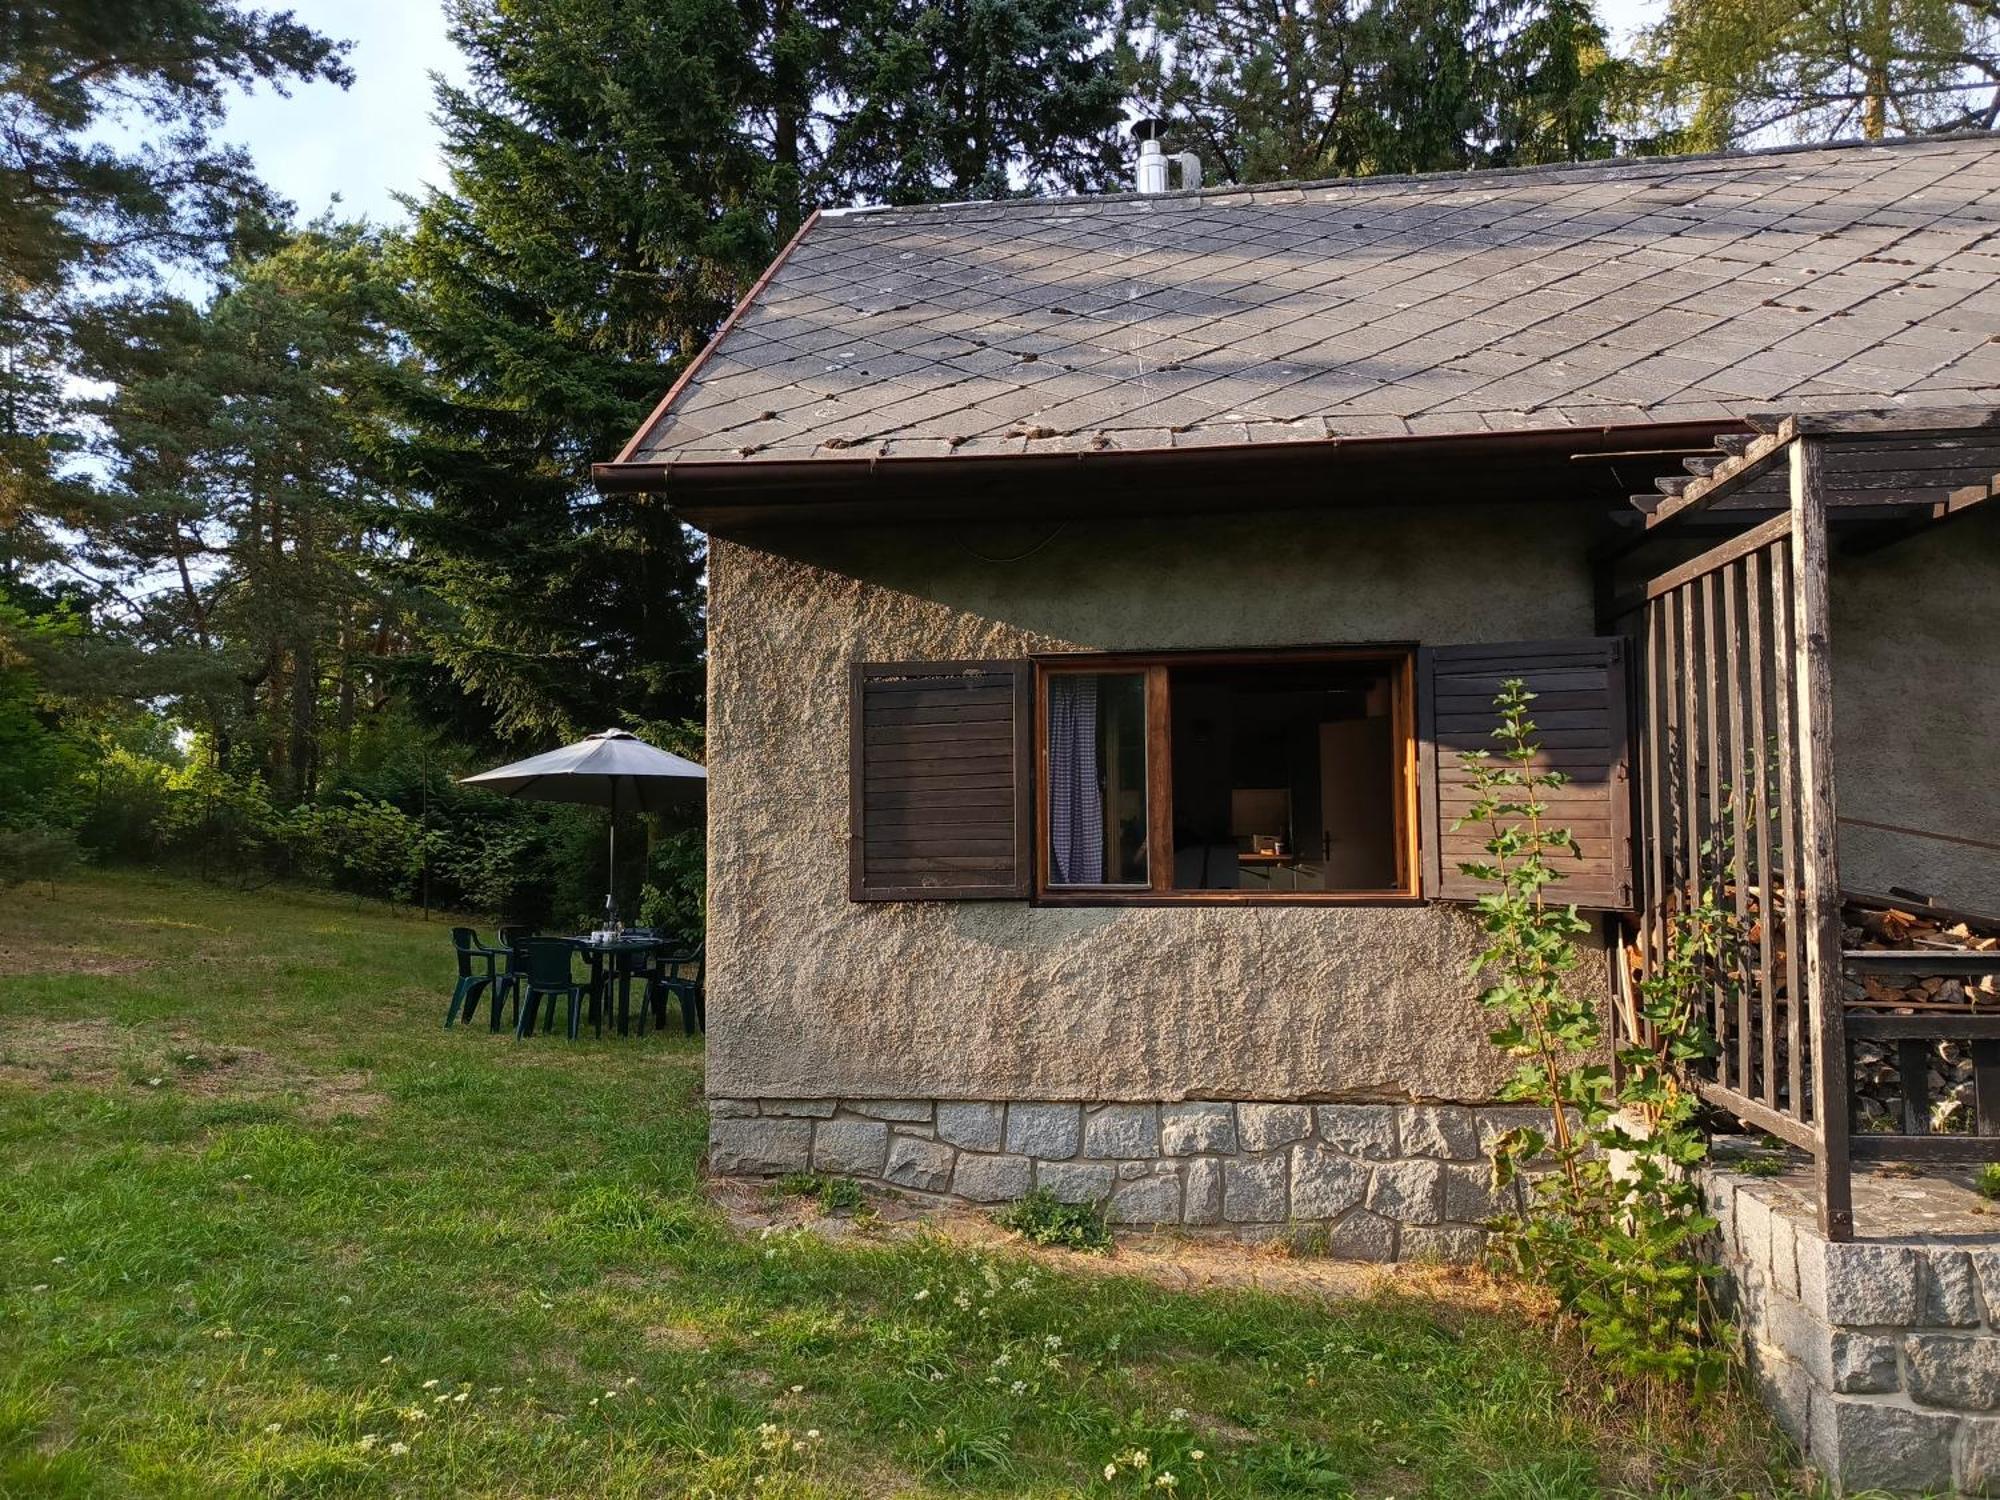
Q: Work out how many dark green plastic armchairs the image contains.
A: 5